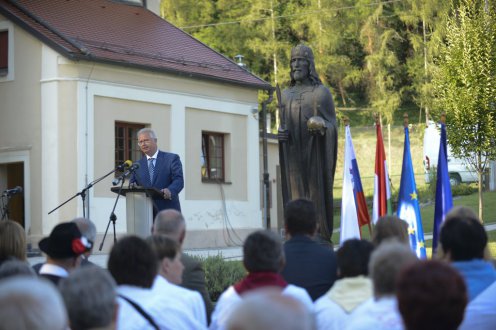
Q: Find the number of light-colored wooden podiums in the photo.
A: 1